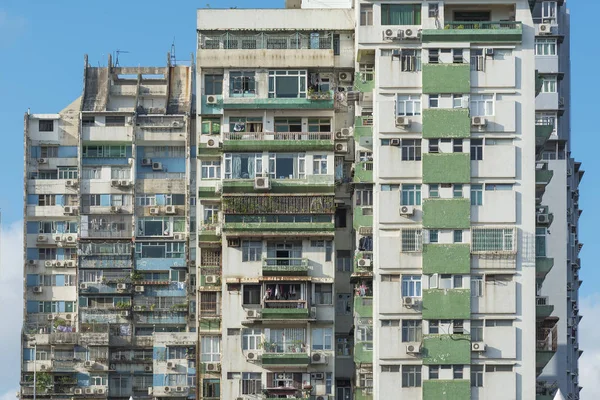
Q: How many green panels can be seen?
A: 8